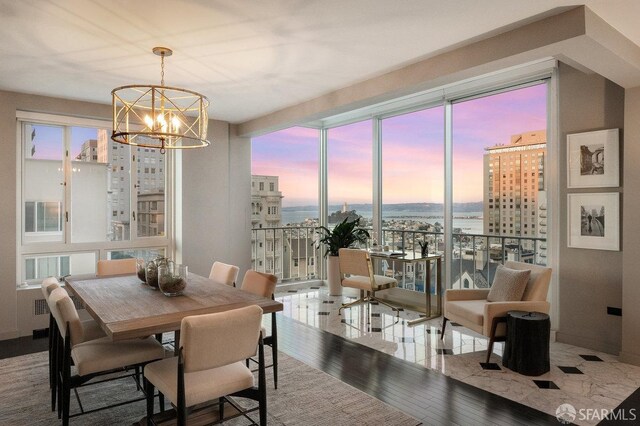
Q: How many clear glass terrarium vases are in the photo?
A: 3